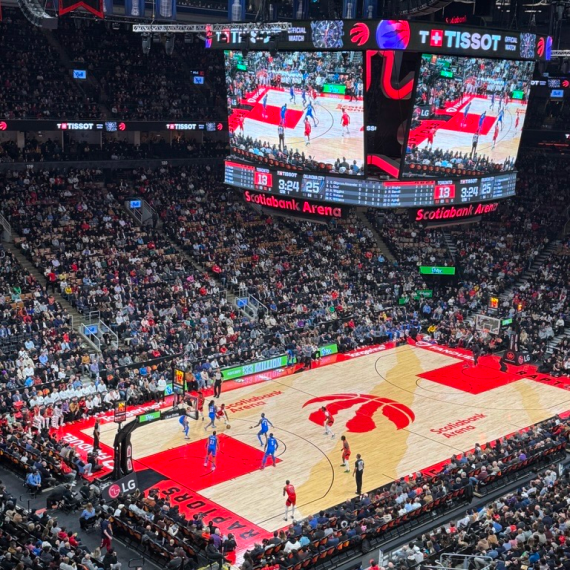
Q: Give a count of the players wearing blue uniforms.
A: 5